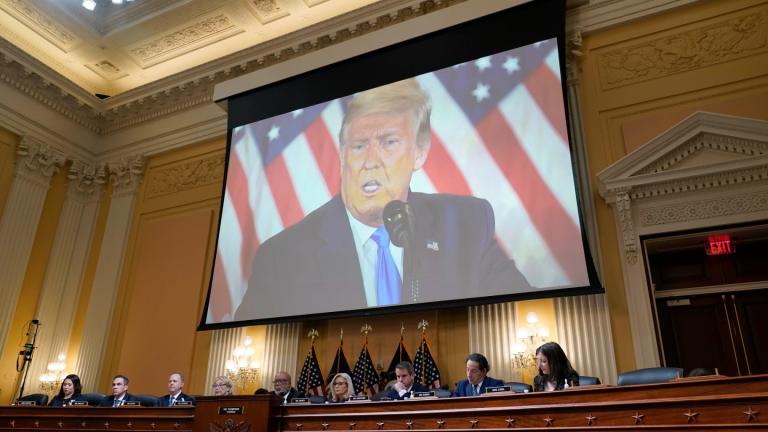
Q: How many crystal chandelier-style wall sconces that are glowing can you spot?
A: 3